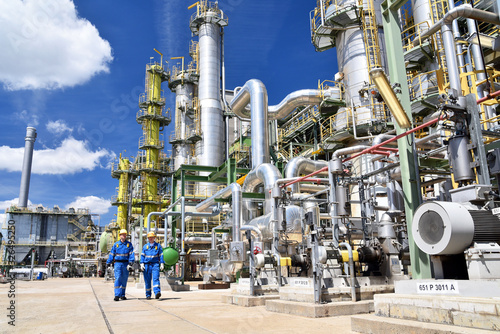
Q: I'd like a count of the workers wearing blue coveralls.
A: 2